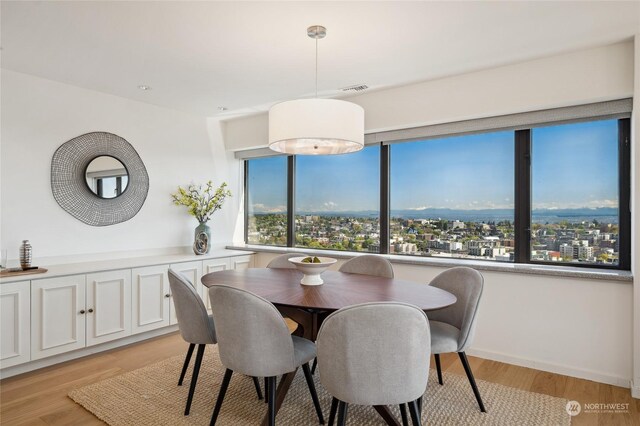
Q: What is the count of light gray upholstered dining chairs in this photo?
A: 6